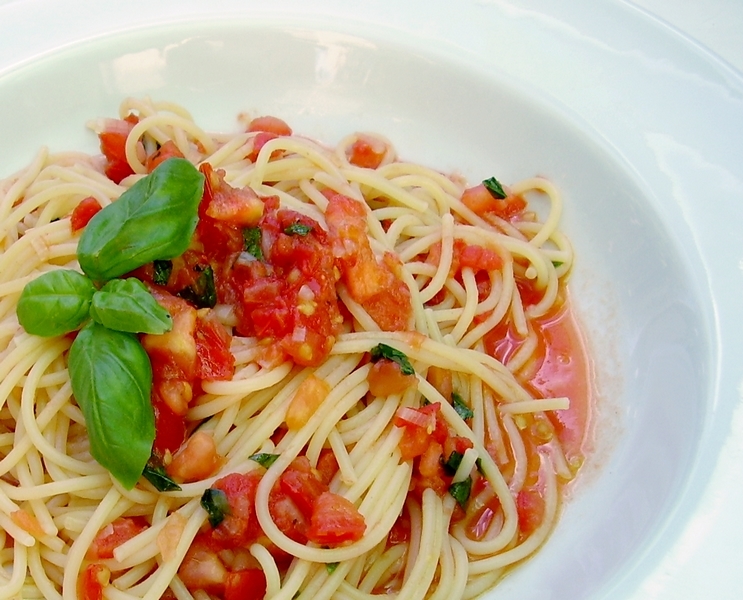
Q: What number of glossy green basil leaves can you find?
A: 4